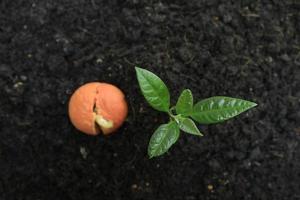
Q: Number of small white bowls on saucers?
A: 0